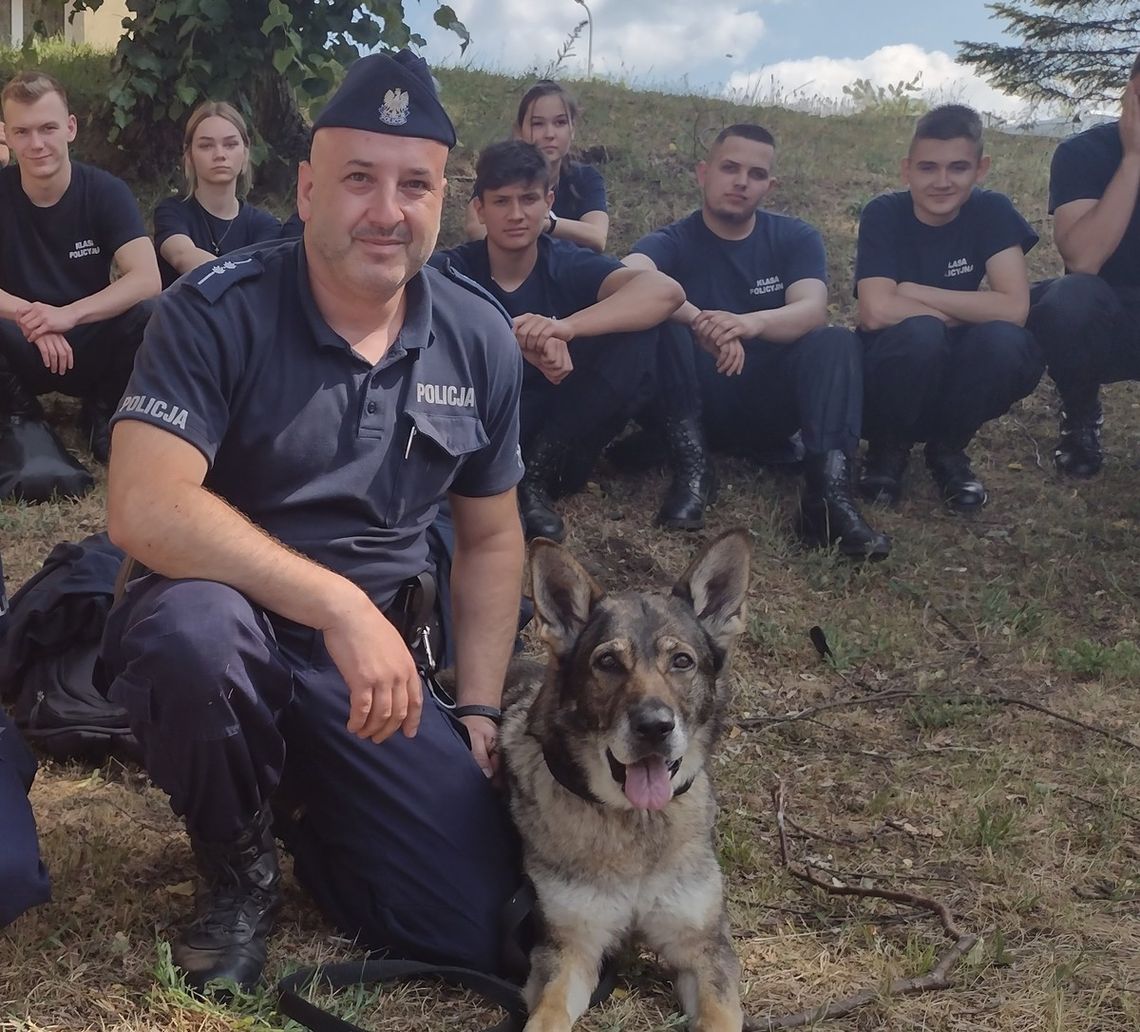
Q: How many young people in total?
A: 7